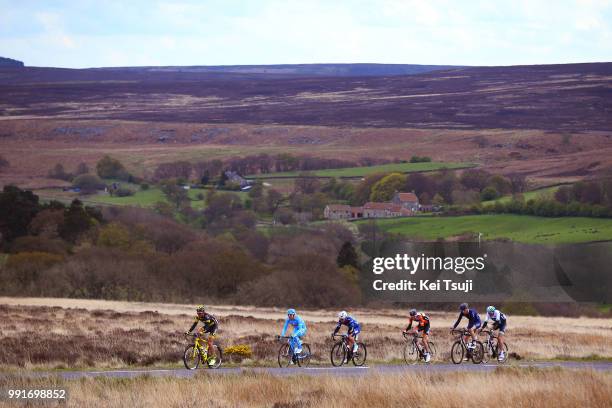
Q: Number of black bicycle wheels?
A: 12